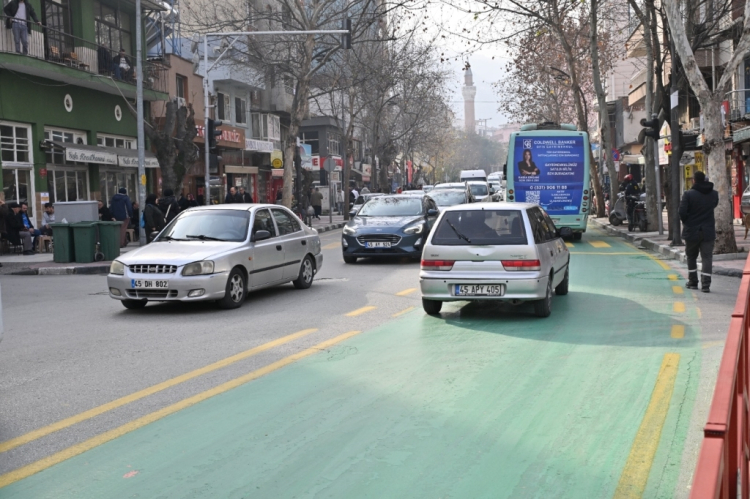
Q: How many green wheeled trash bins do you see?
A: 3